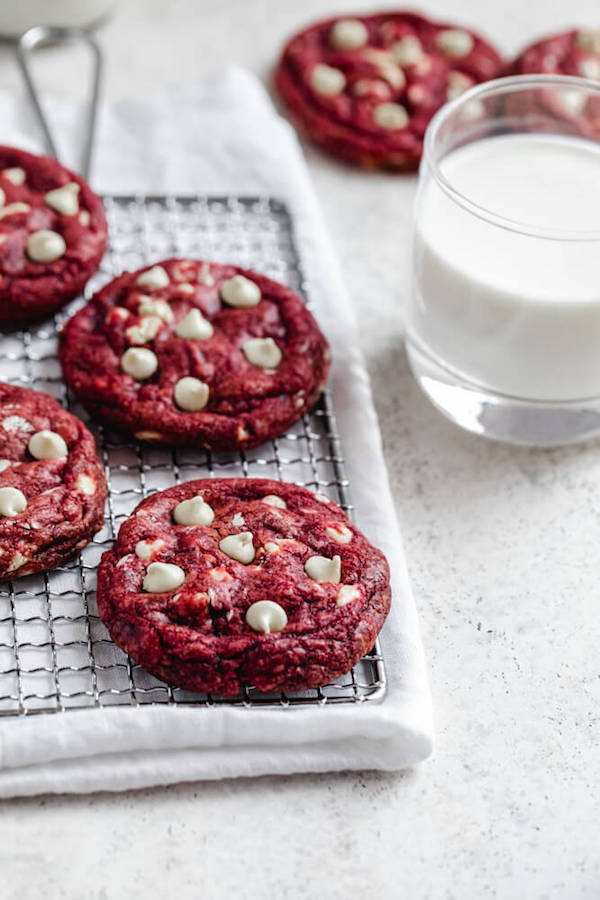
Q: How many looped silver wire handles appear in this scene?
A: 1